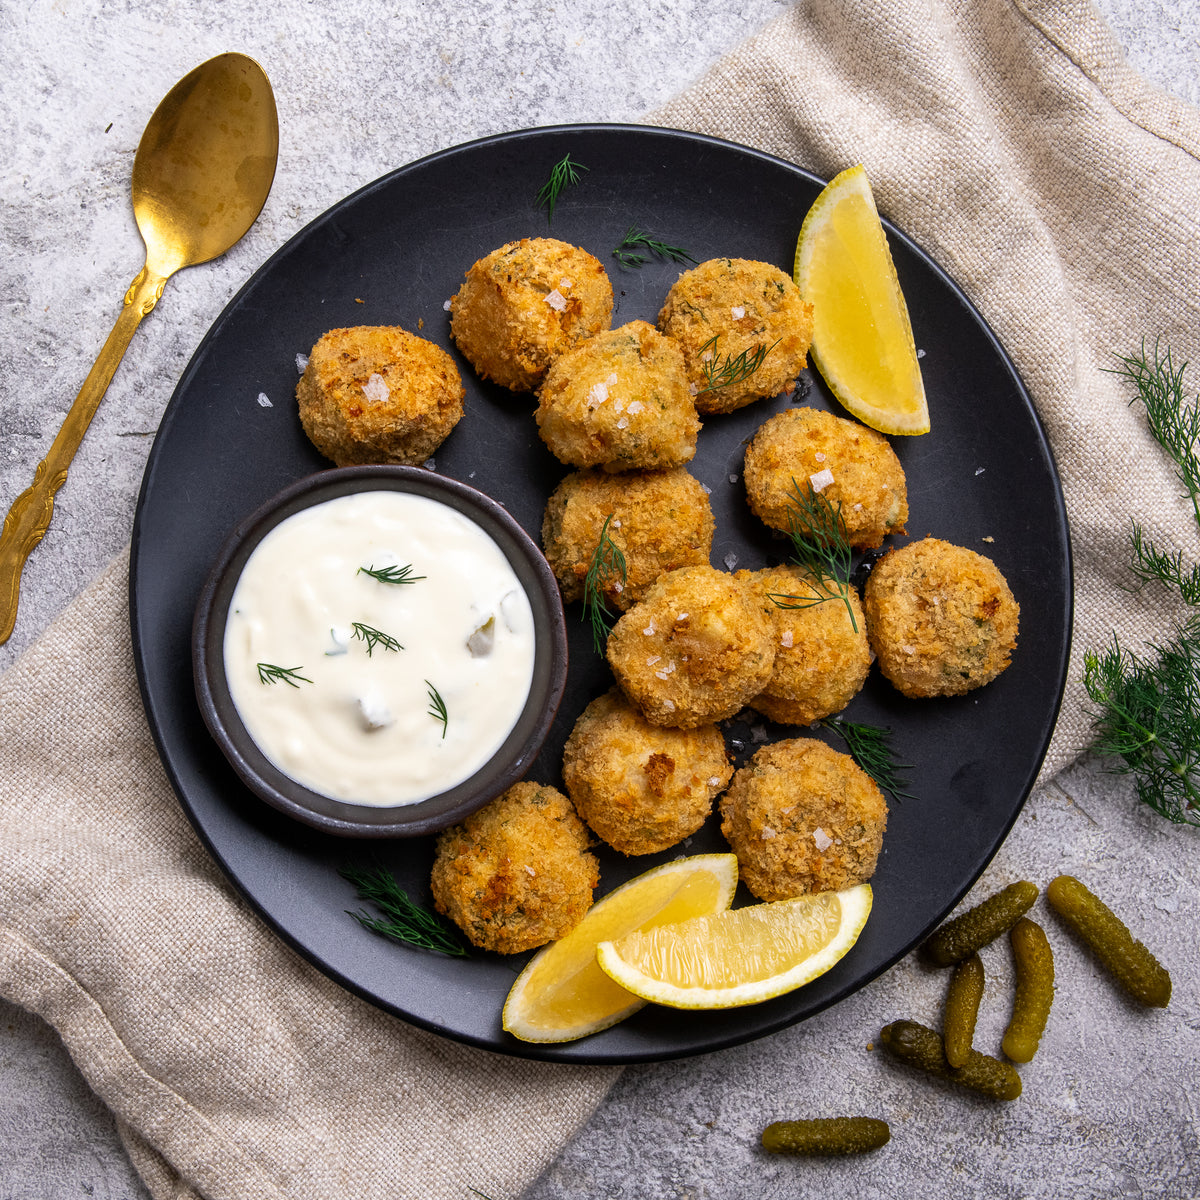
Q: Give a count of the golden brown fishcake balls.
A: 12